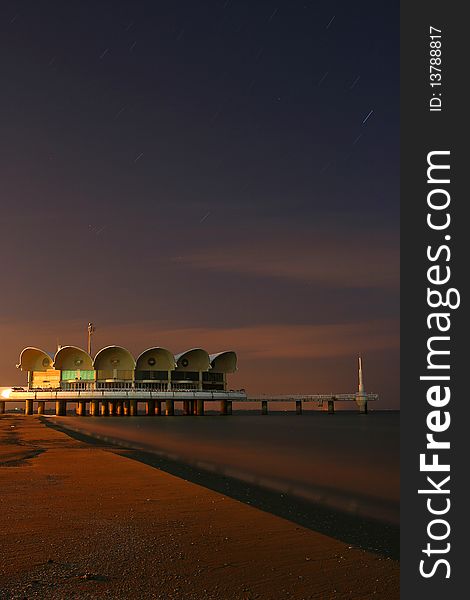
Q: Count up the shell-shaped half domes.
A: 6